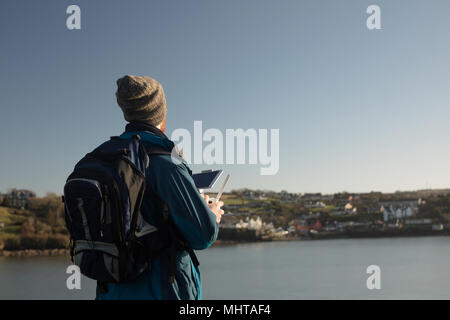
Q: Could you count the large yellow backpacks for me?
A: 0